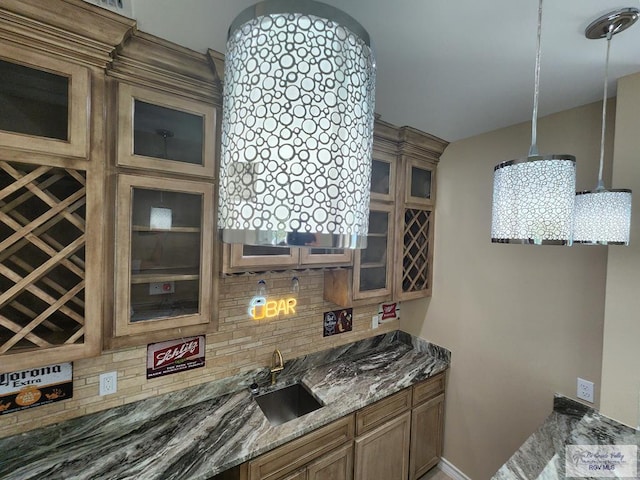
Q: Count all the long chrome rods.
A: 2